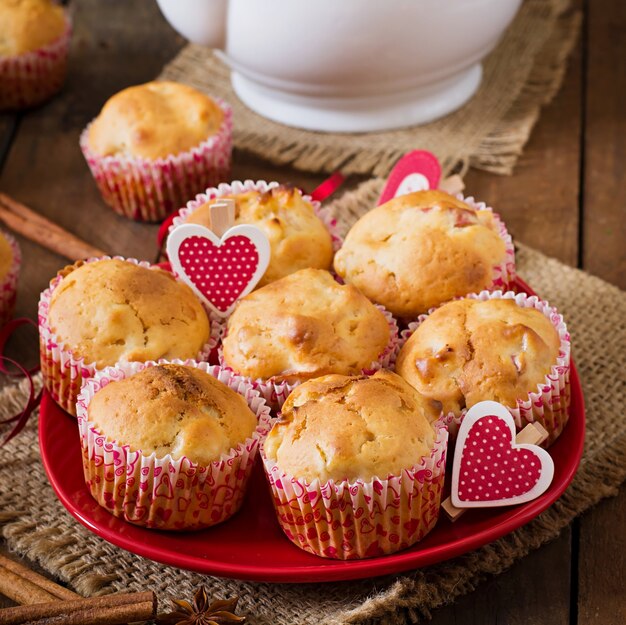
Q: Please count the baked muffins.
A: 10